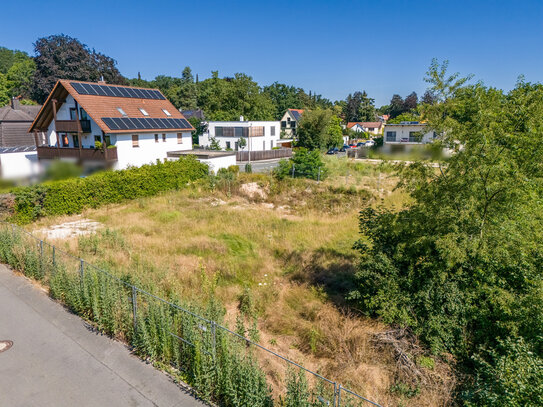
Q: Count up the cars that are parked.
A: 5